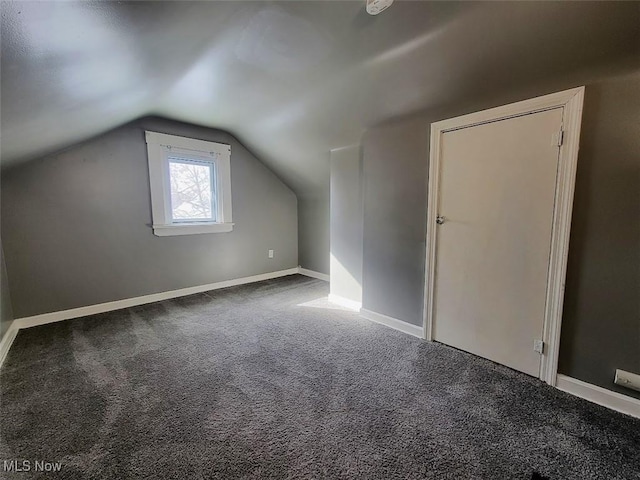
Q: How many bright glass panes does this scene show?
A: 1